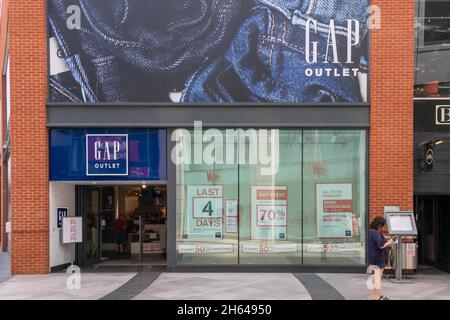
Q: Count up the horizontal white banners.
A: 3